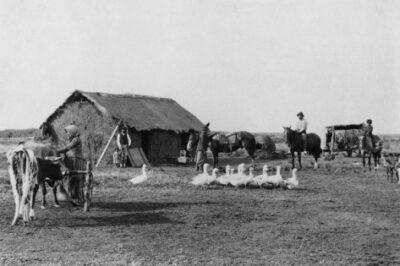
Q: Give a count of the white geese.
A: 11